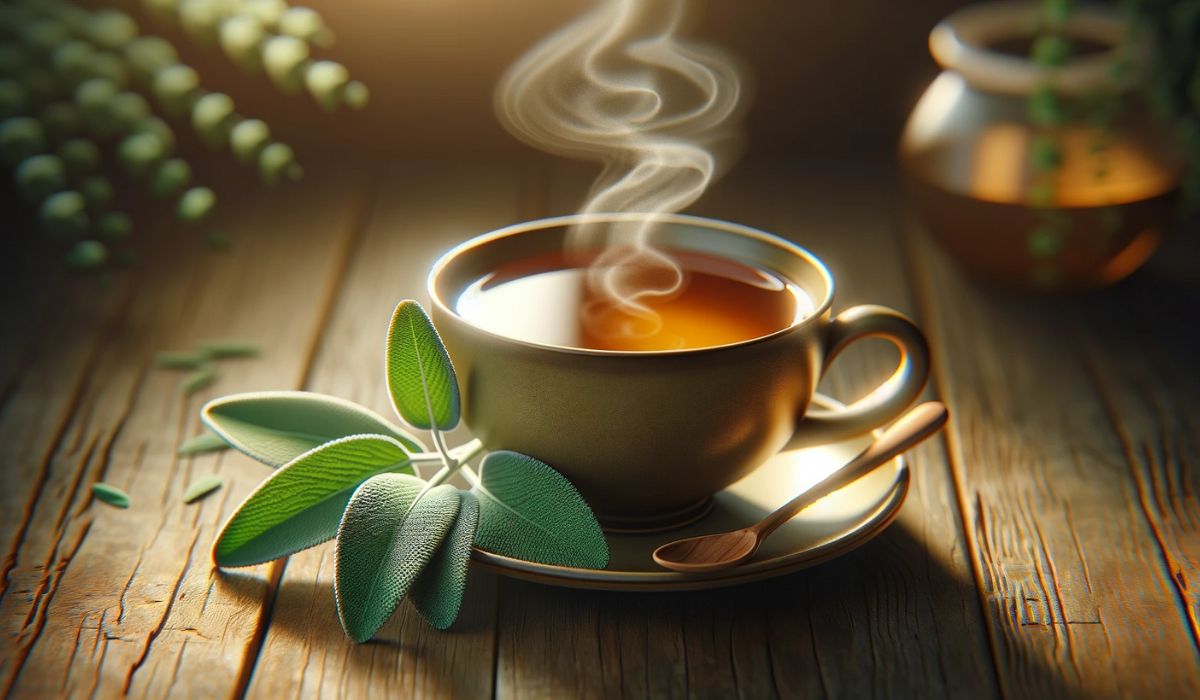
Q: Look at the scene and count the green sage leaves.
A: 6